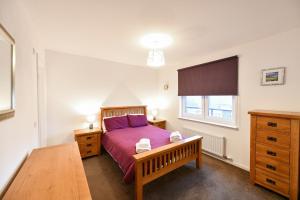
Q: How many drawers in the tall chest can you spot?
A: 5